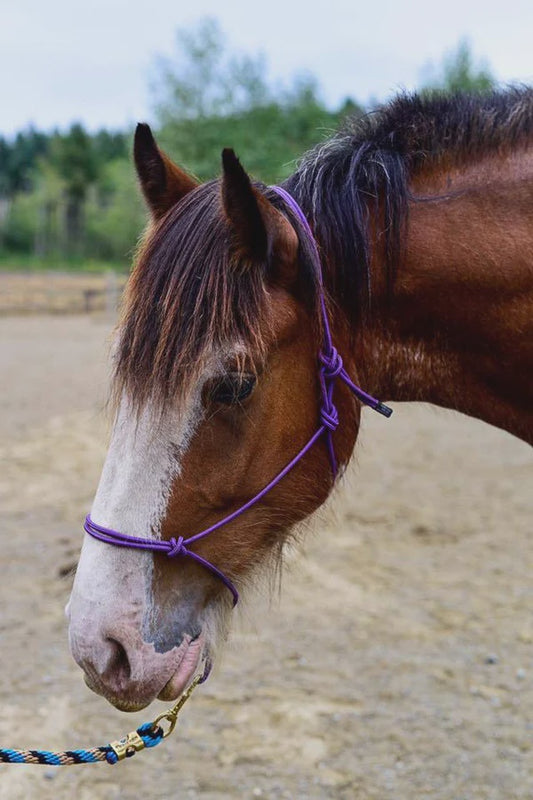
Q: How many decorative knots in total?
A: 3